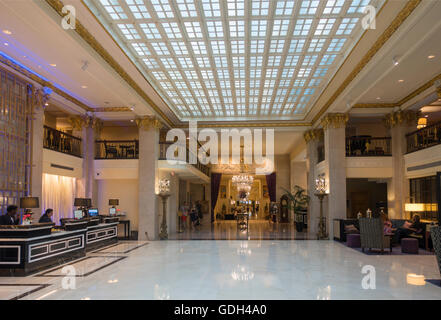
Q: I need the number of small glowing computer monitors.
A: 1